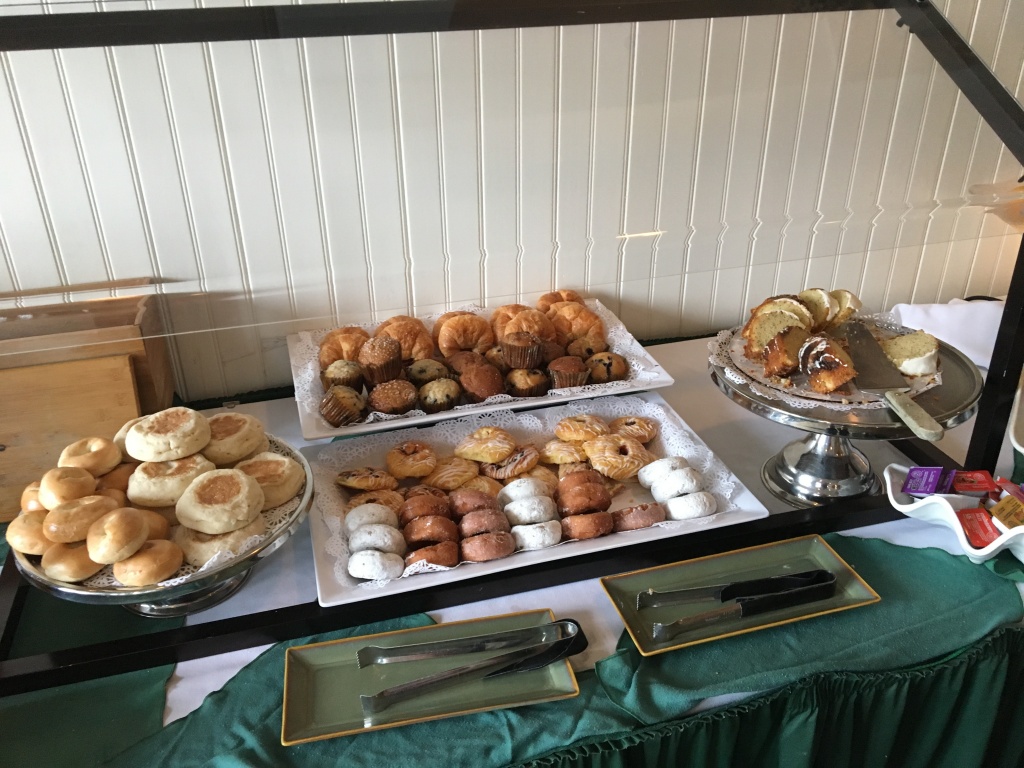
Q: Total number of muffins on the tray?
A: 15